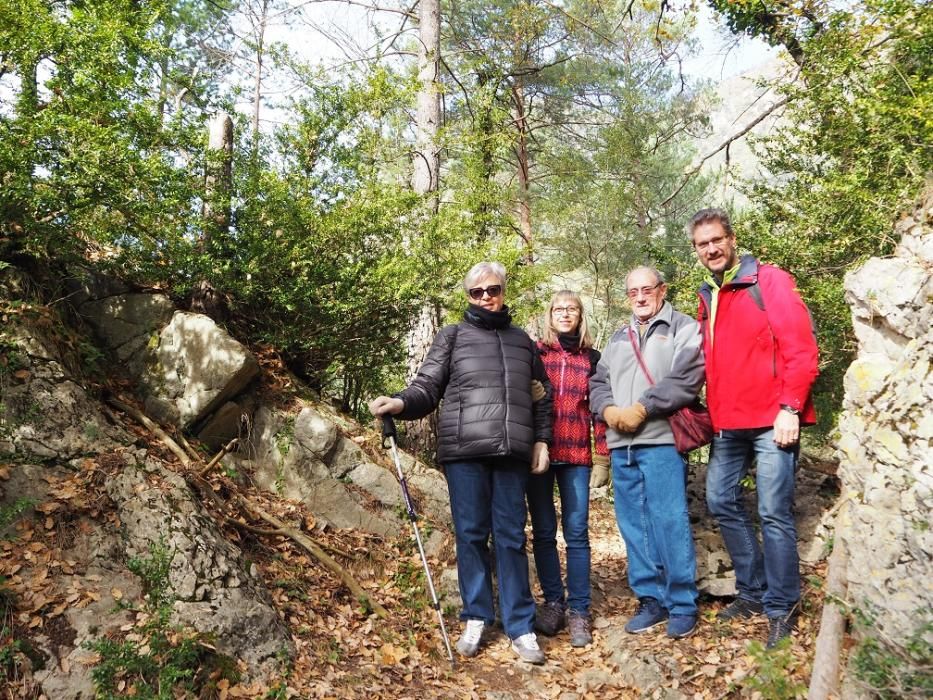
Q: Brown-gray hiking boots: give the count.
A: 2